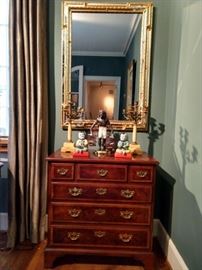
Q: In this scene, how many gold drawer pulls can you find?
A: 9